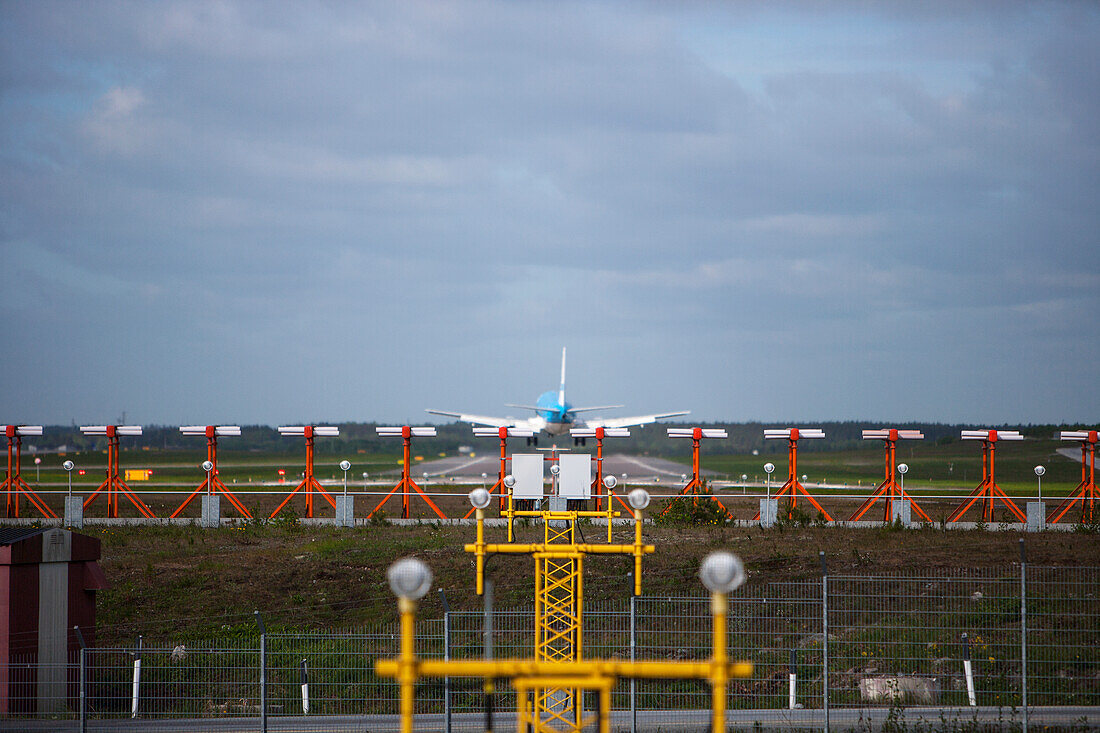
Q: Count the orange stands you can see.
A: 12